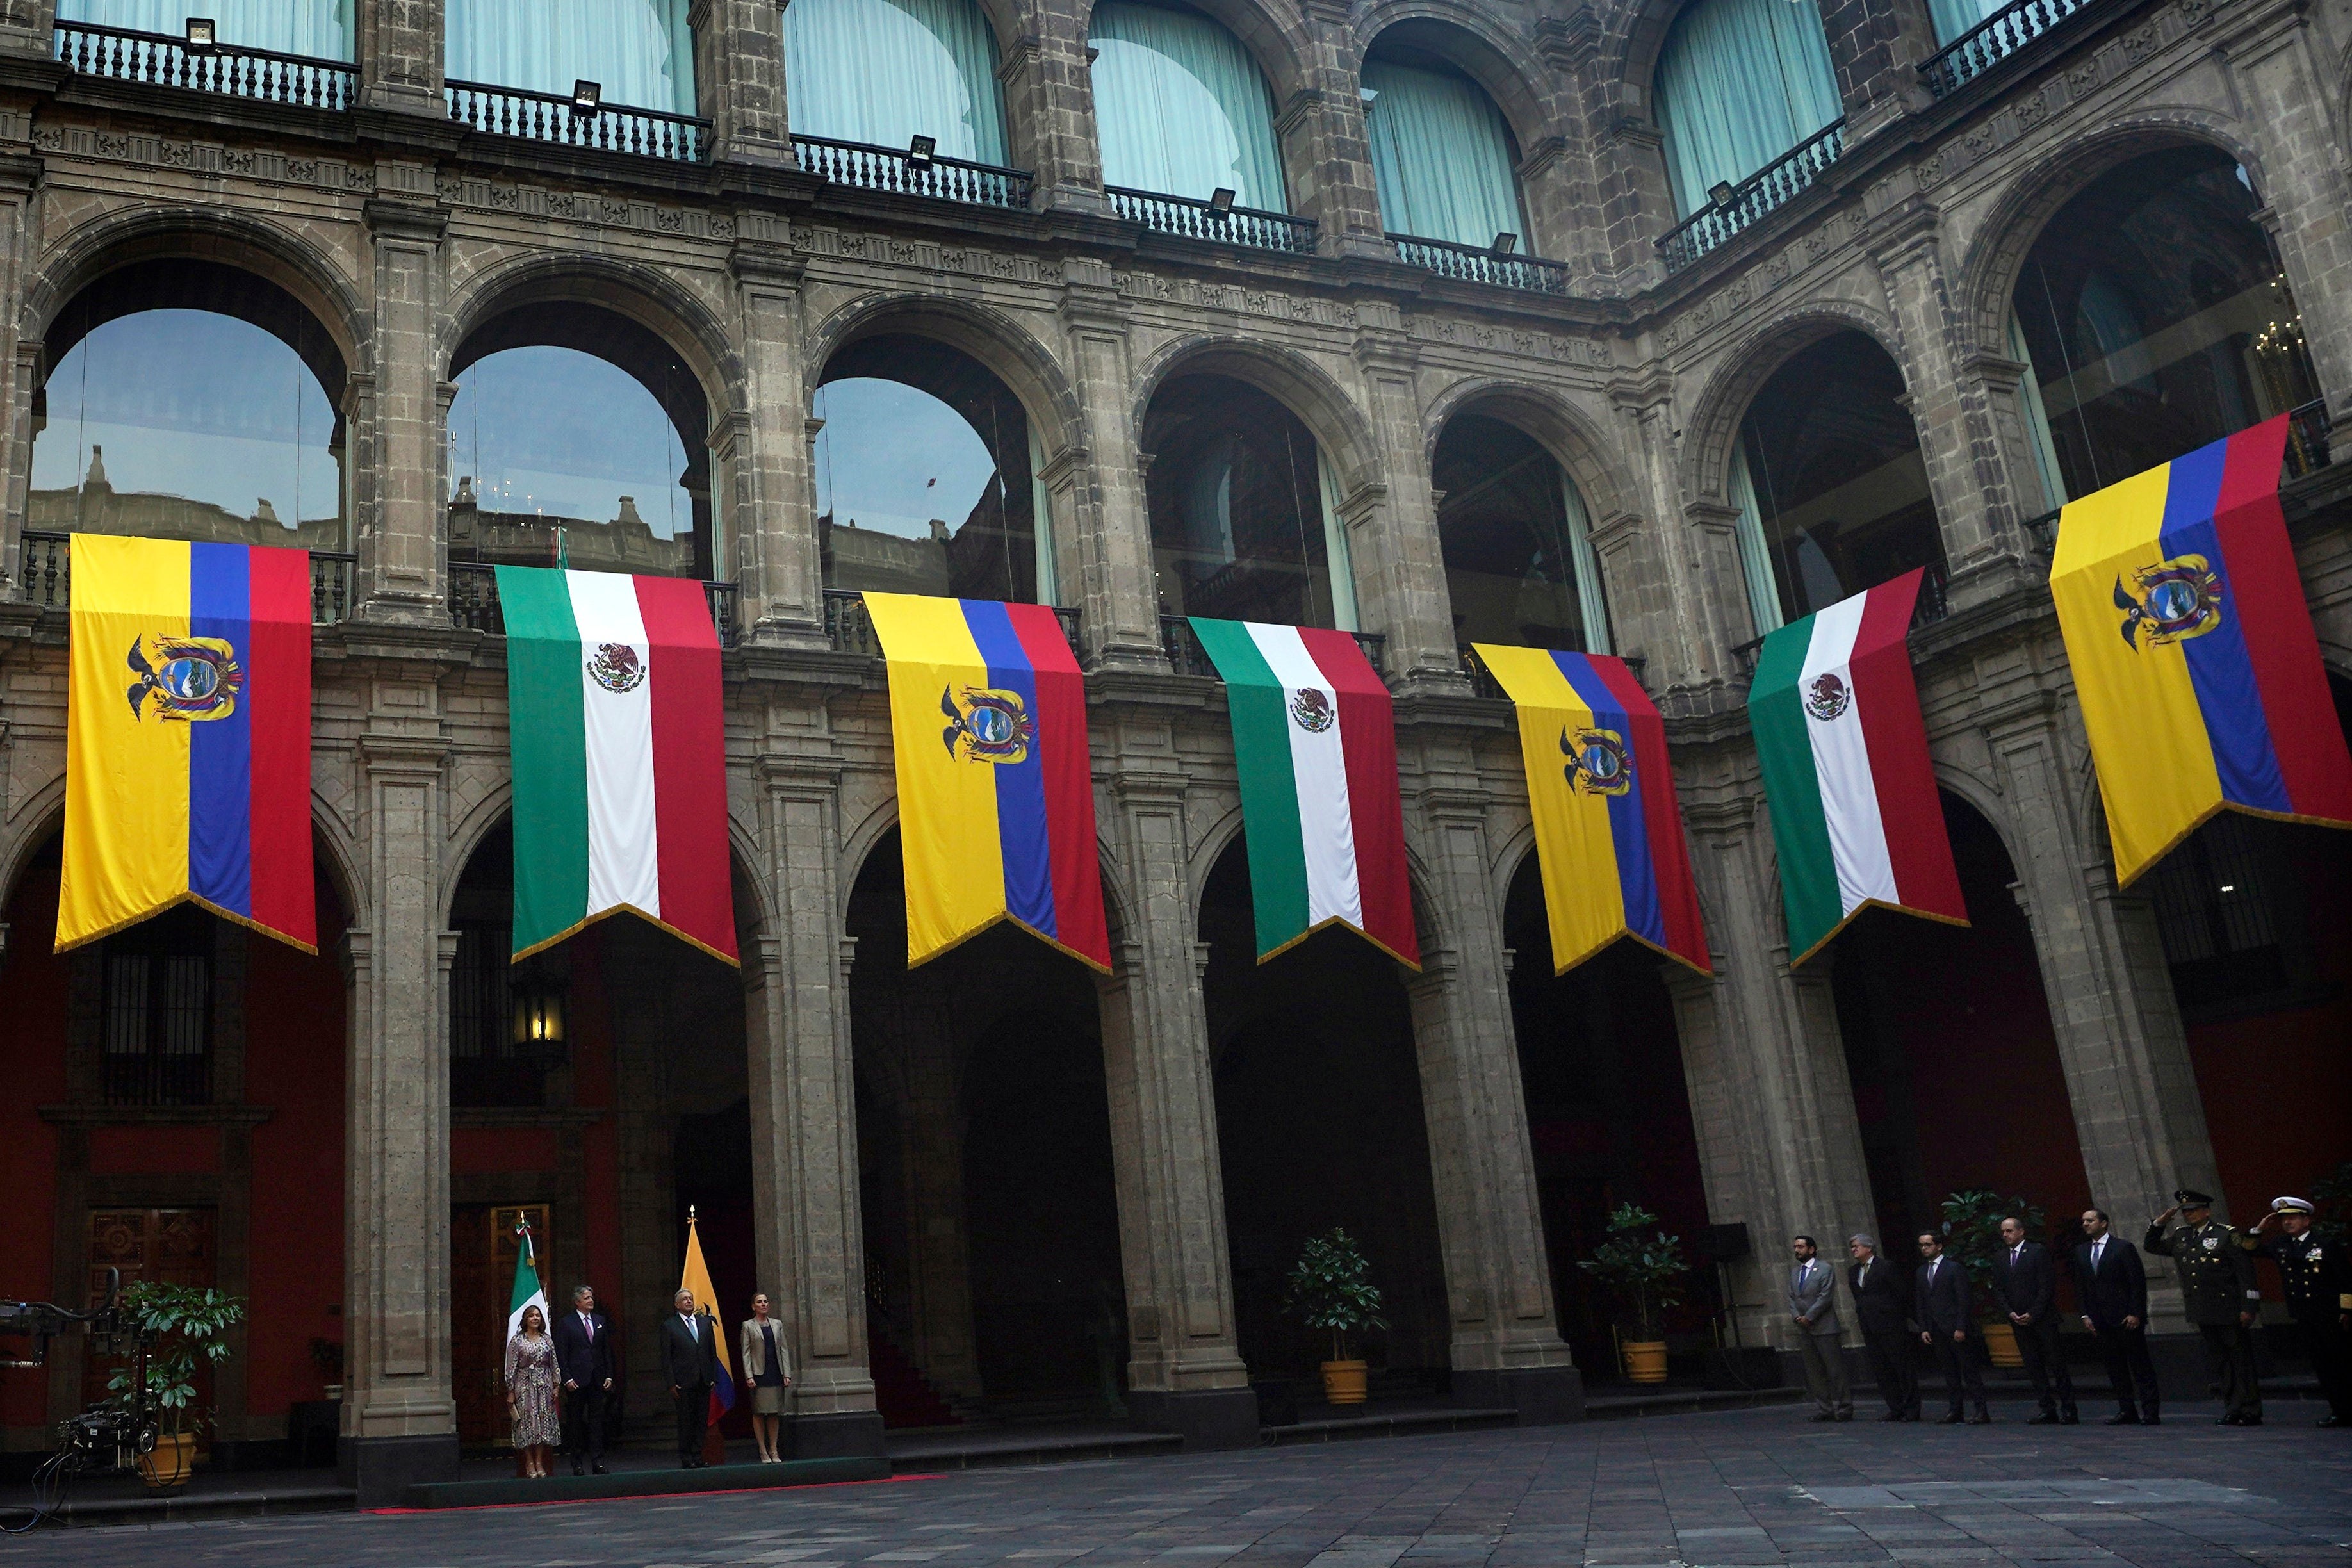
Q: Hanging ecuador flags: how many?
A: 4